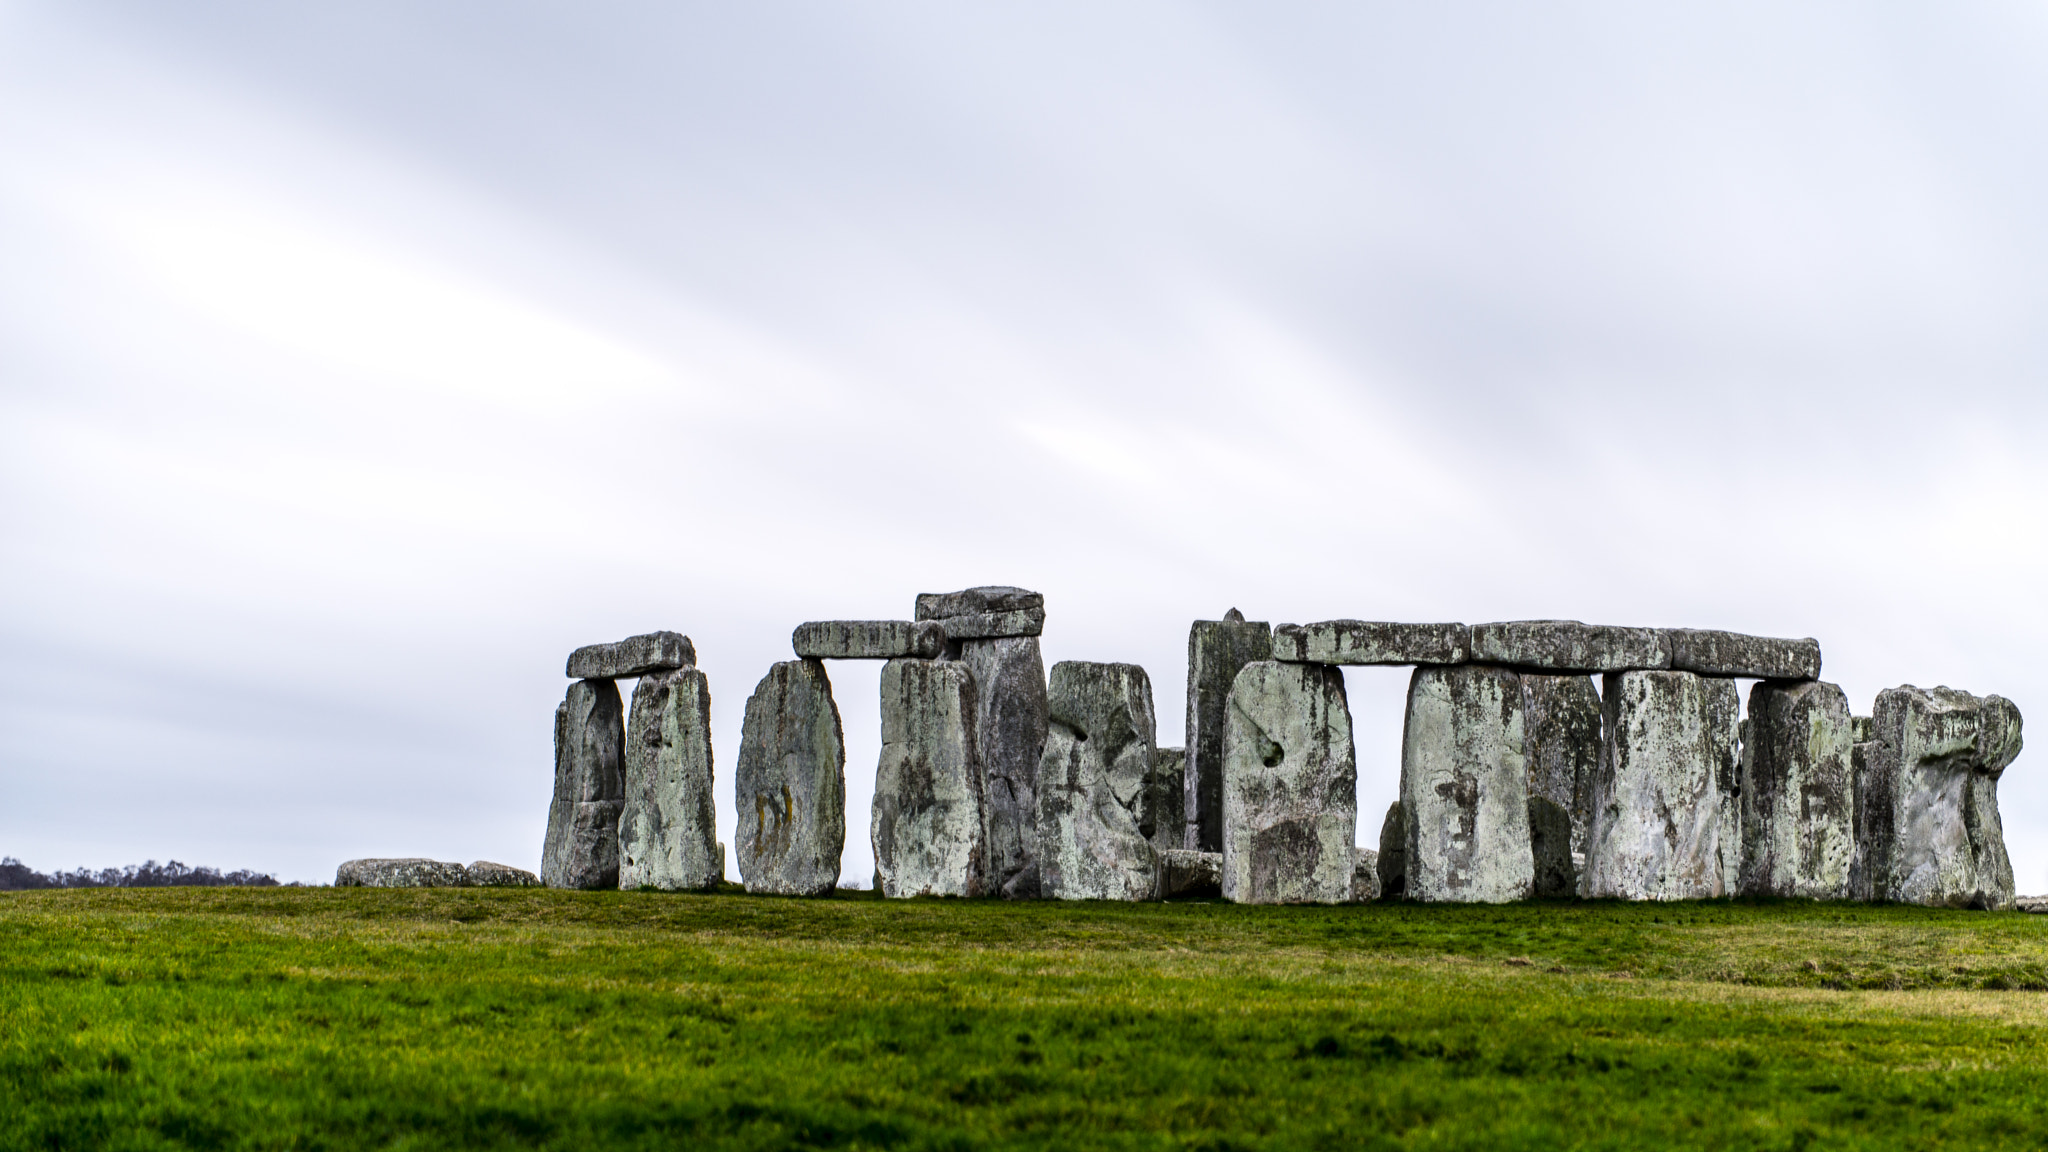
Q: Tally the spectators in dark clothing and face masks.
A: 0